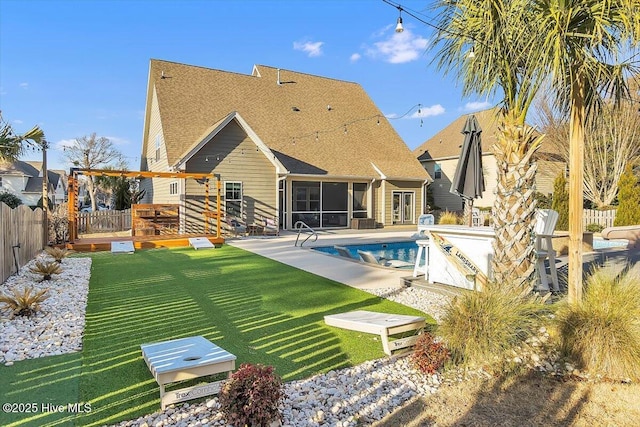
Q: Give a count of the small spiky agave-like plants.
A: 3